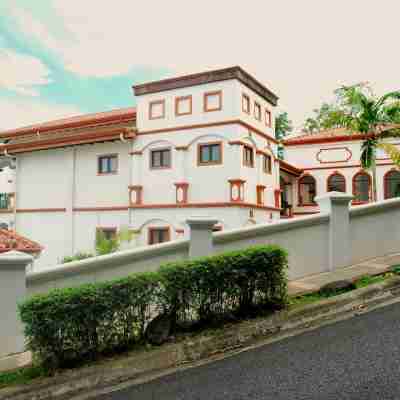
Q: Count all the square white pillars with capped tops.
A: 3